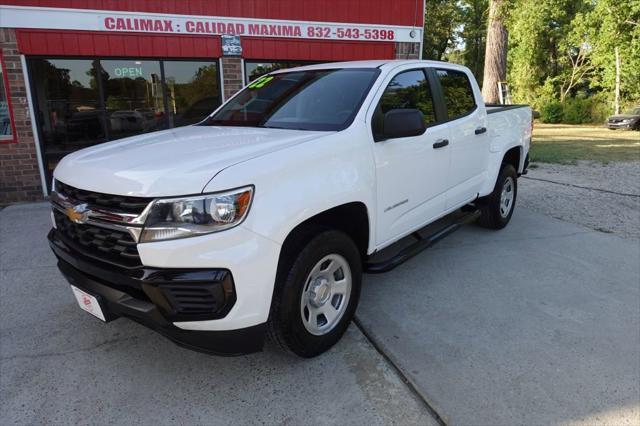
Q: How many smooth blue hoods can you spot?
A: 0